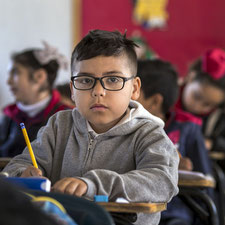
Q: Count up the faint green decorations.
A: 1